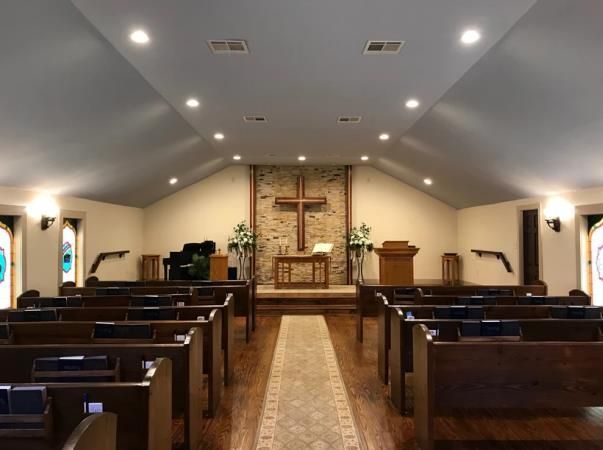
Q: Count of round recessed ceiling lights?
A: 11